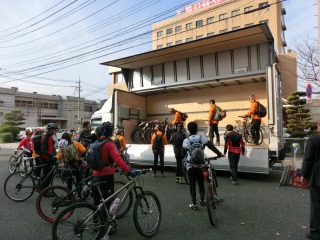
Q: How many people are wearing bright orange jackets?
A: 7